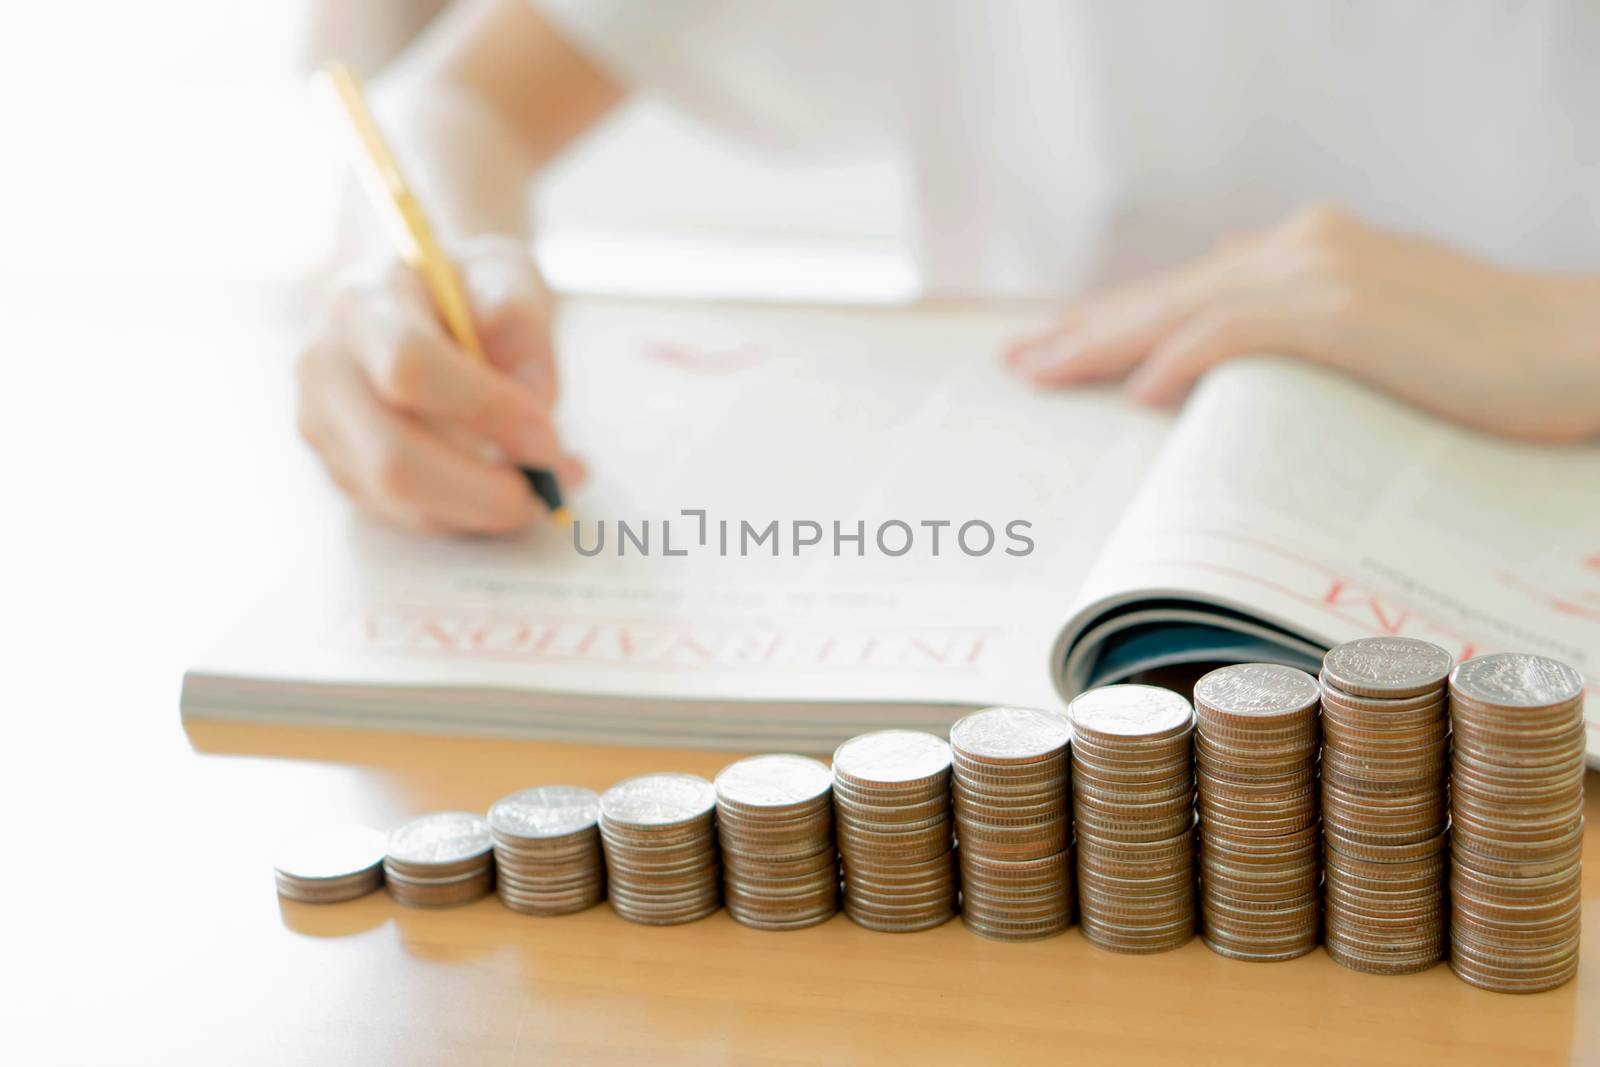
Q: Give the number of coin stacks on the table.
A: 11